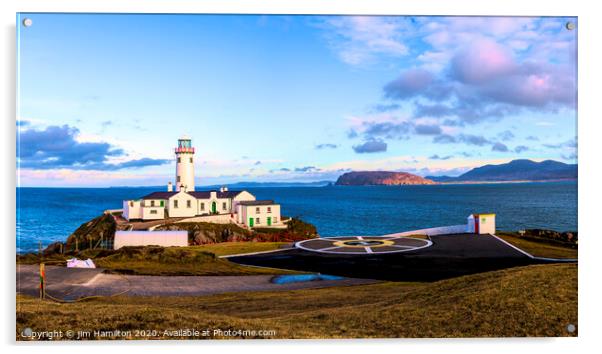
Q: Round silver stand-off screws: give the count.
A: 4